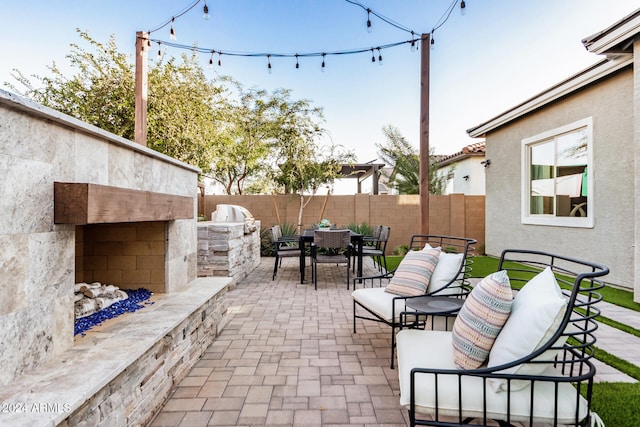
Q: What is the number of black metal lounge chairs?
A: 2